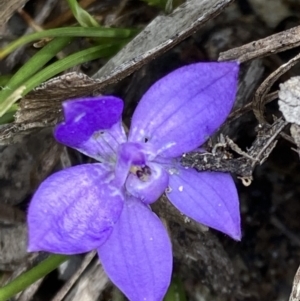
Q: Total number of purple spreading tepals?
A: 5